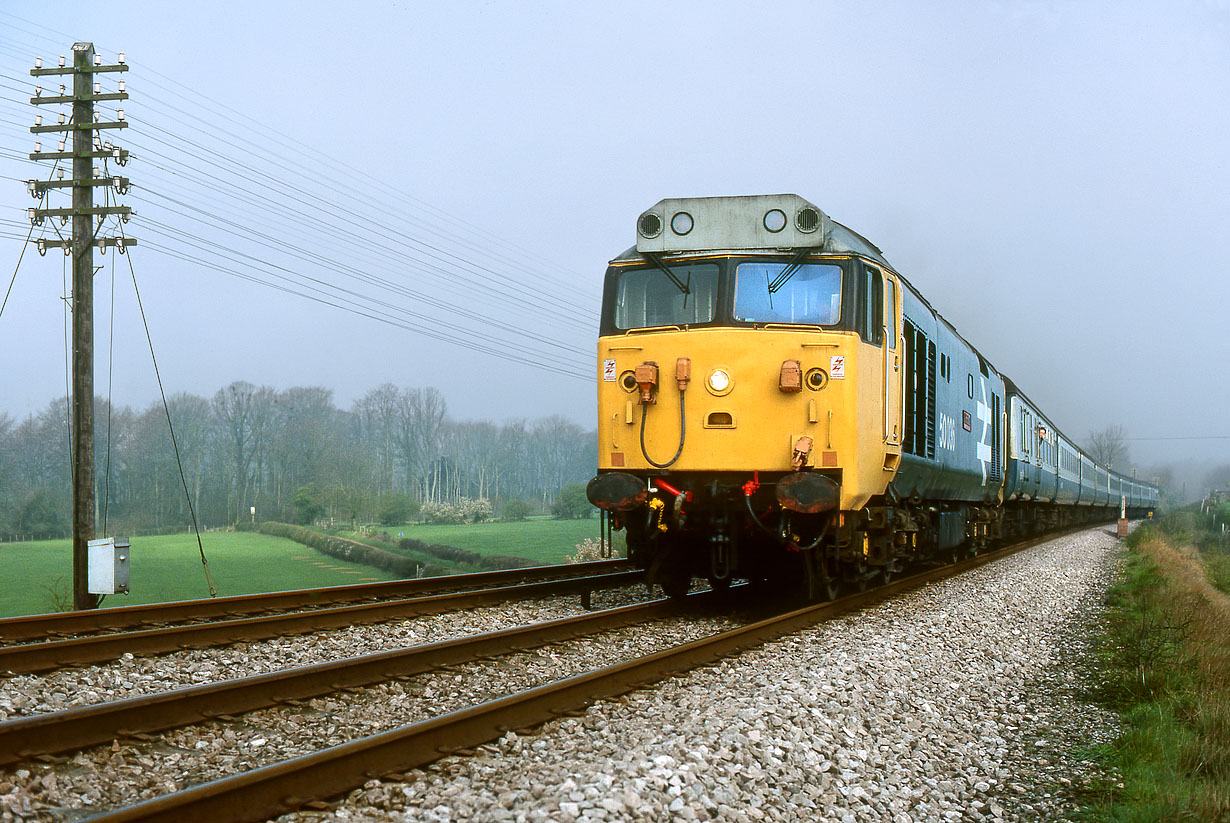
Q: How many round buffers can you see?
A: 2